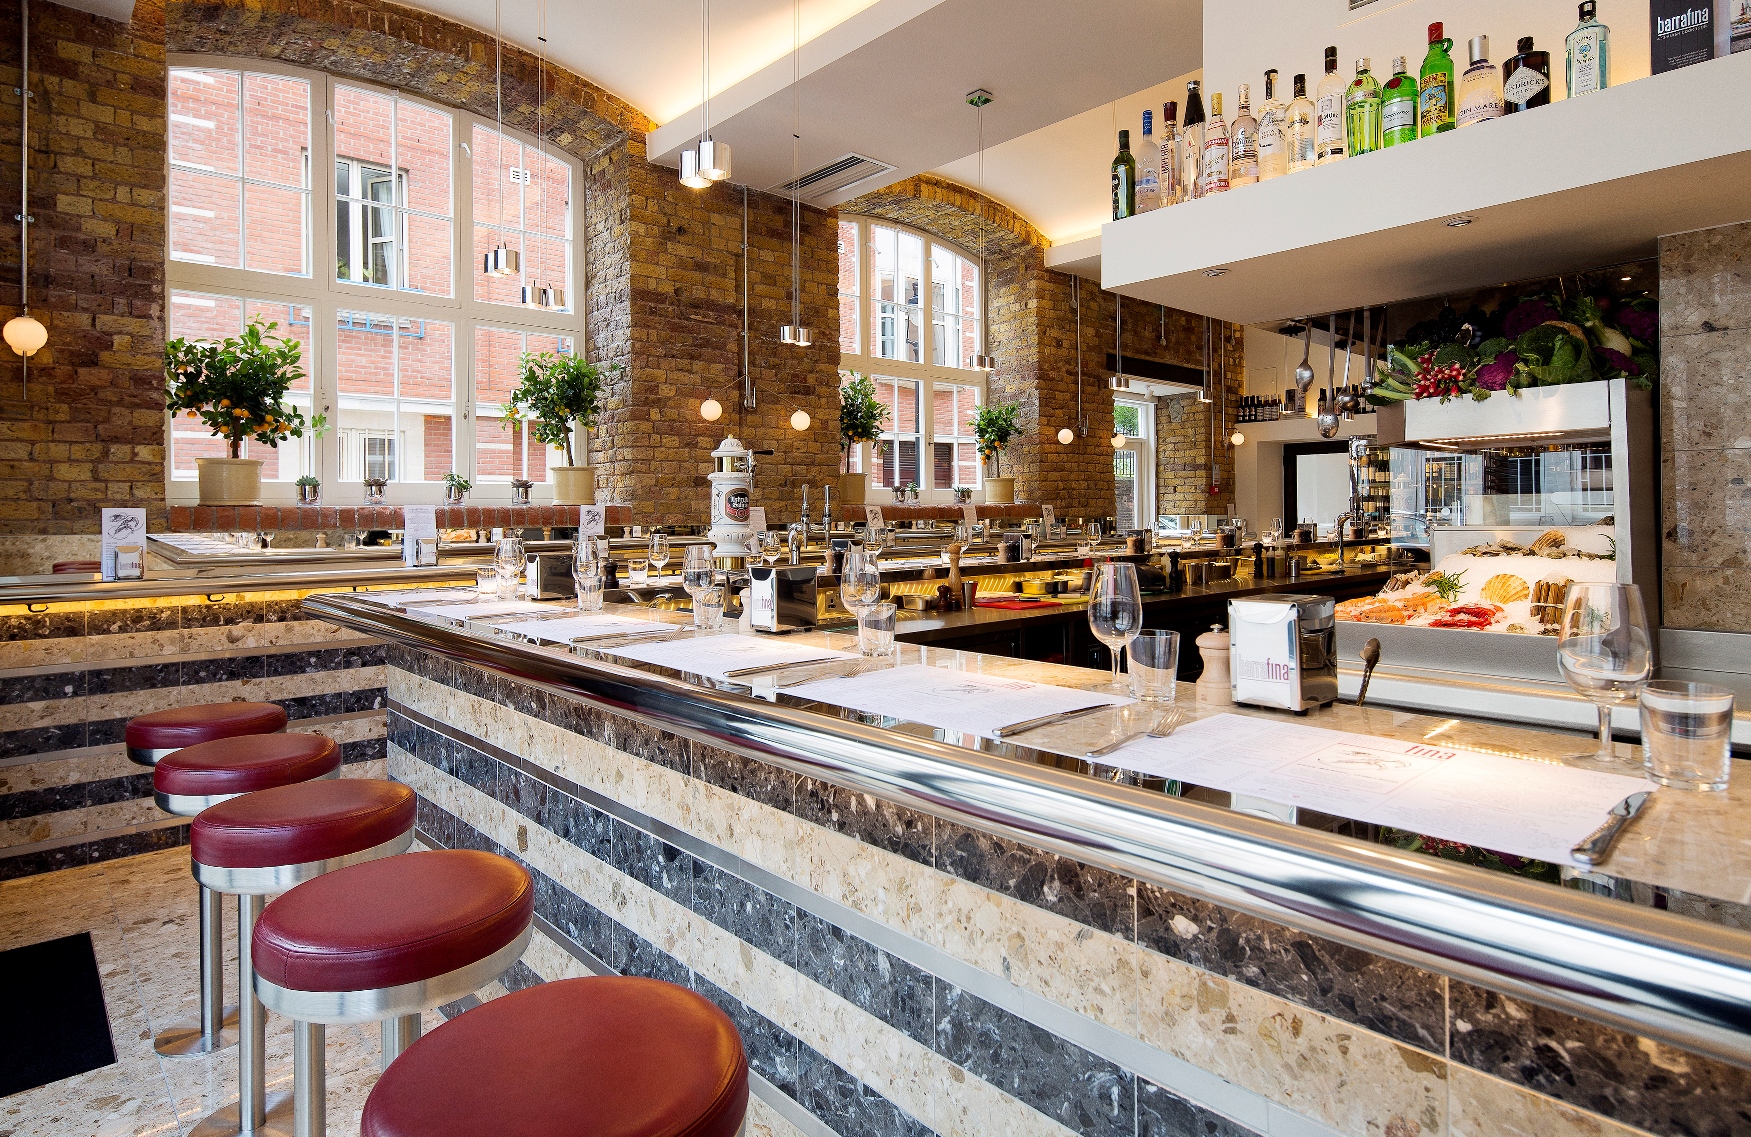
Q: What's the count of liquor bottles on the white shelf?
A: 15